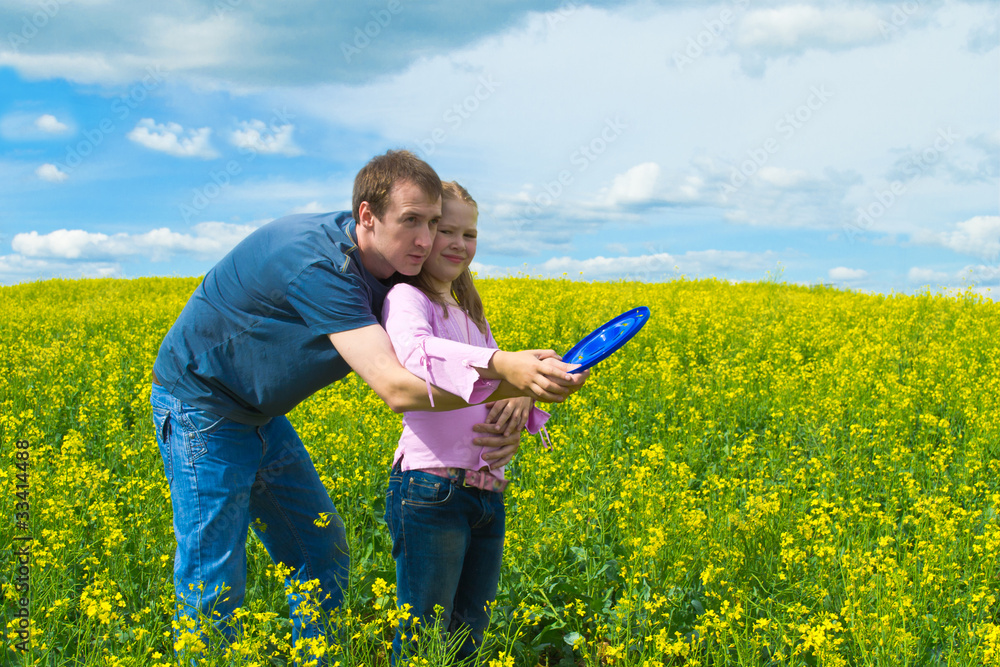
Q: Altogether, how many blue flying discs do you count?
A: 1